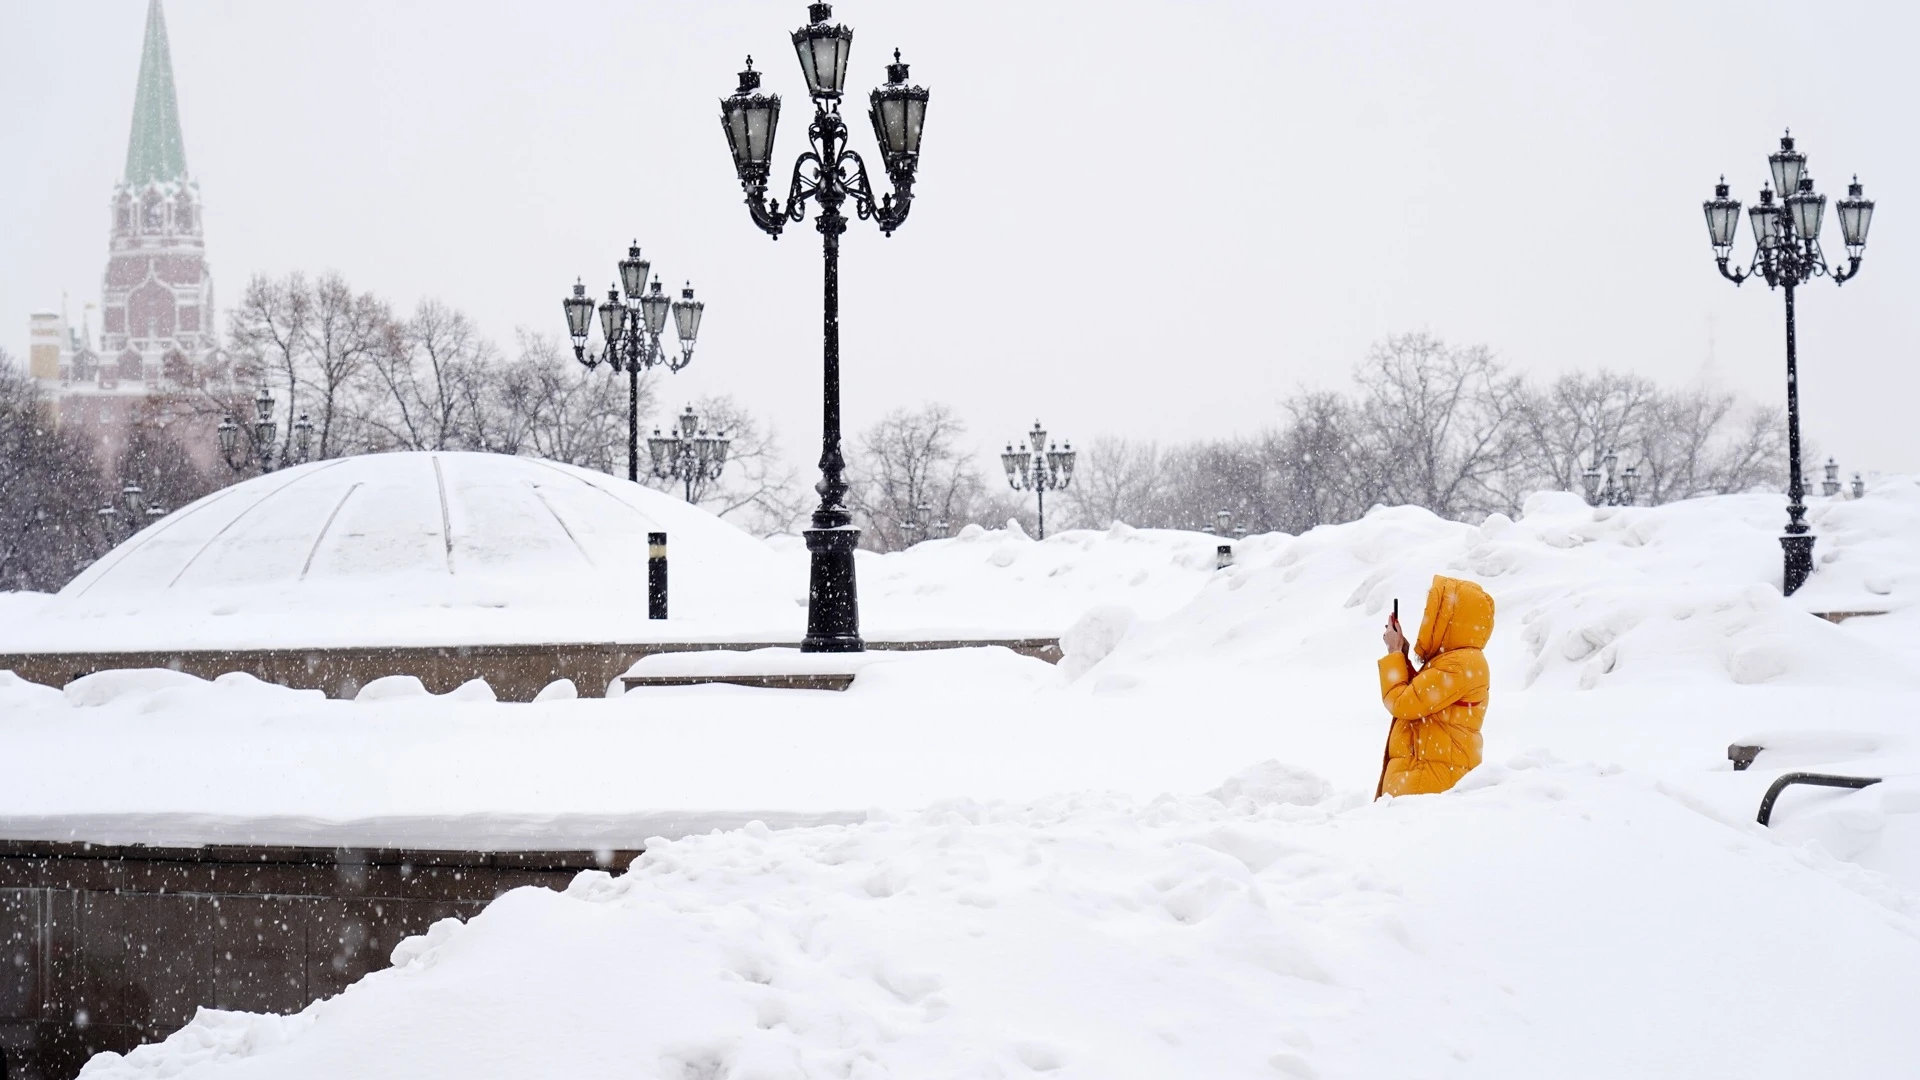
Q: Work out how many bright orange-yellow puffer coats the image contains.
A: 1